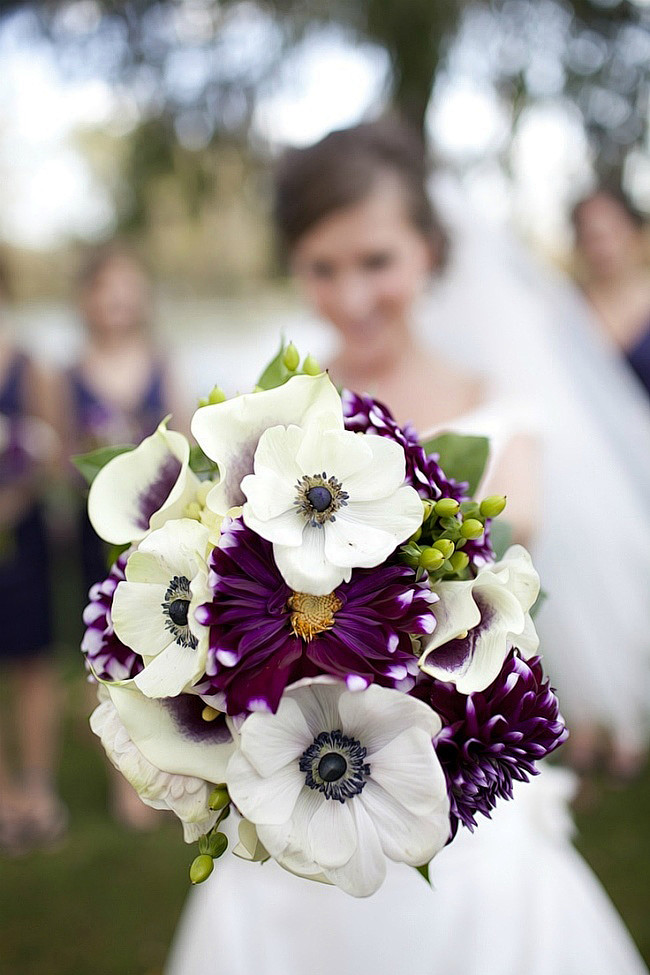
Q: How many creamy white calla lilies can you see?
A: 4